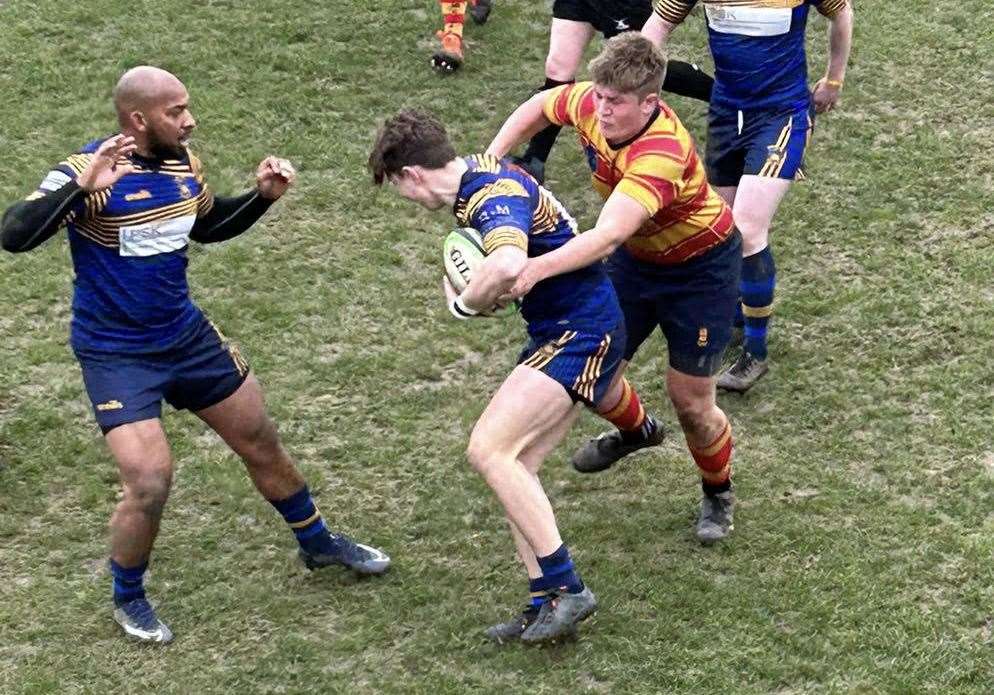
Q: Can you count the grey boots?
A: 5